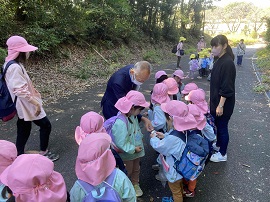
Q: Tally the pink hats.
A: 14